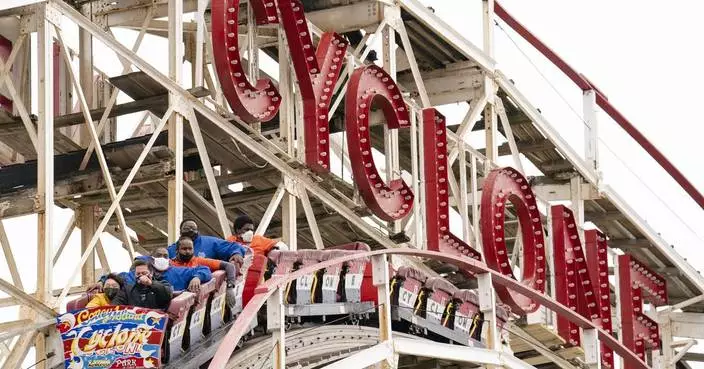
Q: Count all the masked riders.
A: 6